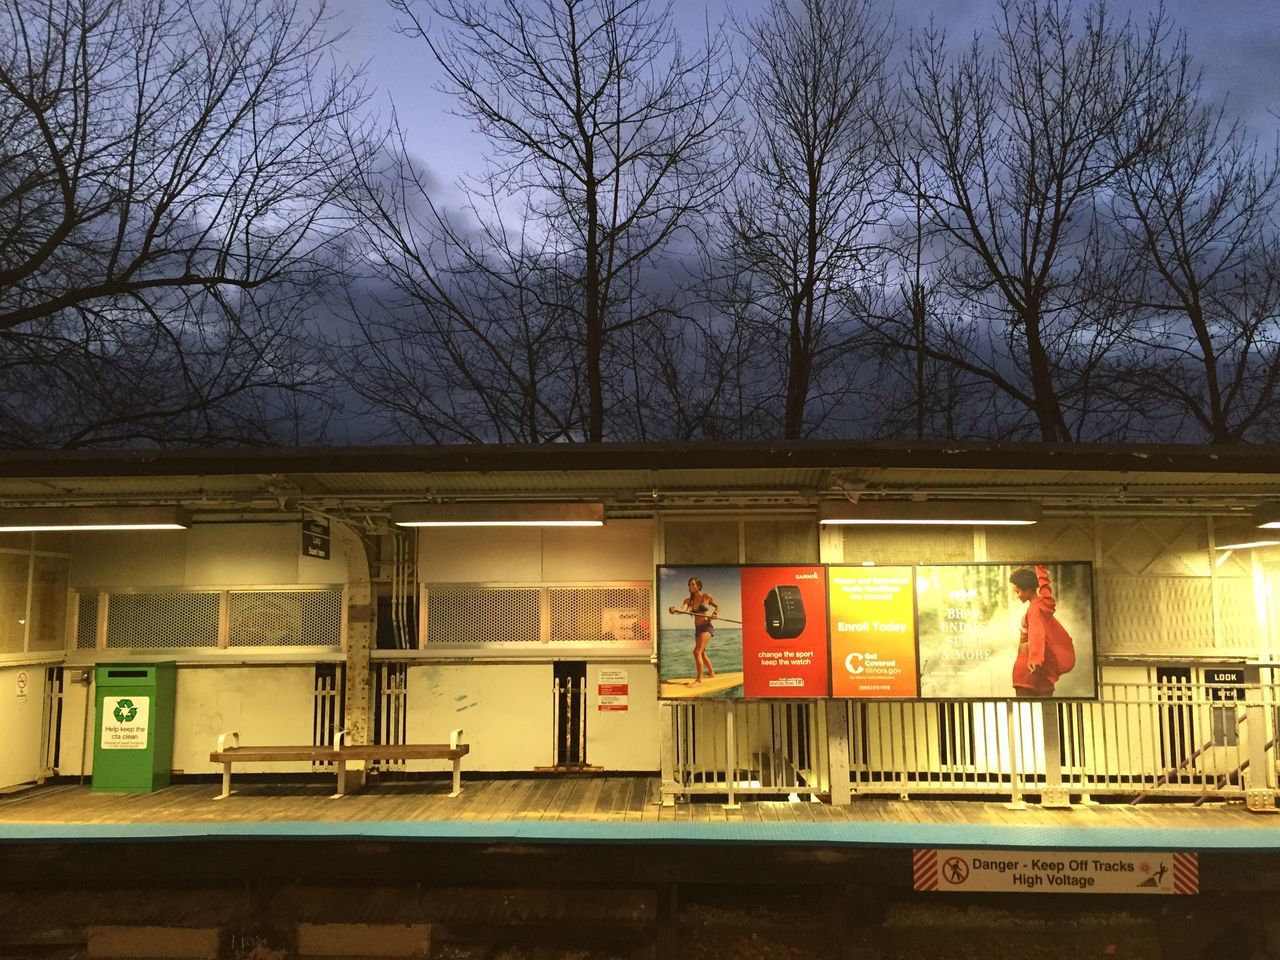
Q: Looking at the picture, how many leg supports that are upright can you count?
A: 3